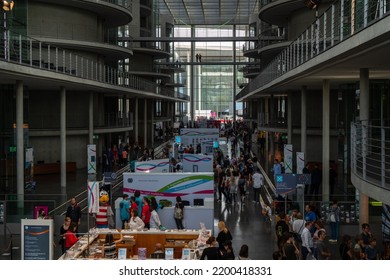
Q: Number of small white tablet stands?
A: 3